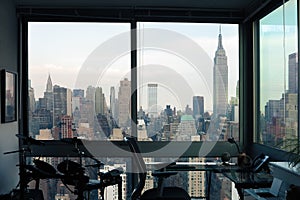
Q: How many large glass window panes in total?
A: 3